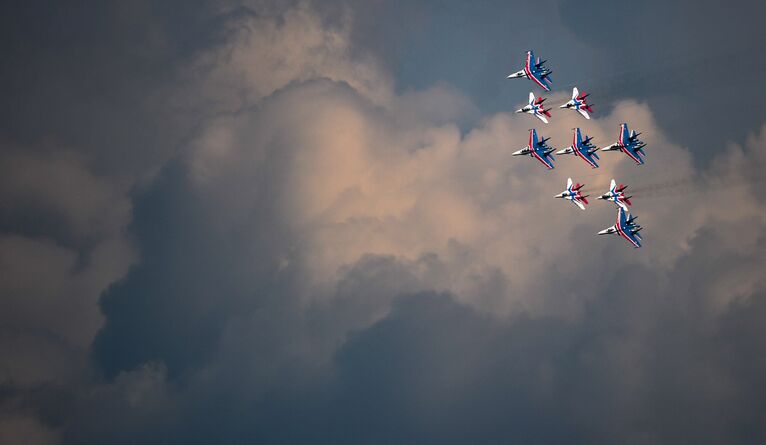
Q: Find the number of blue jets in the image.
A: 5